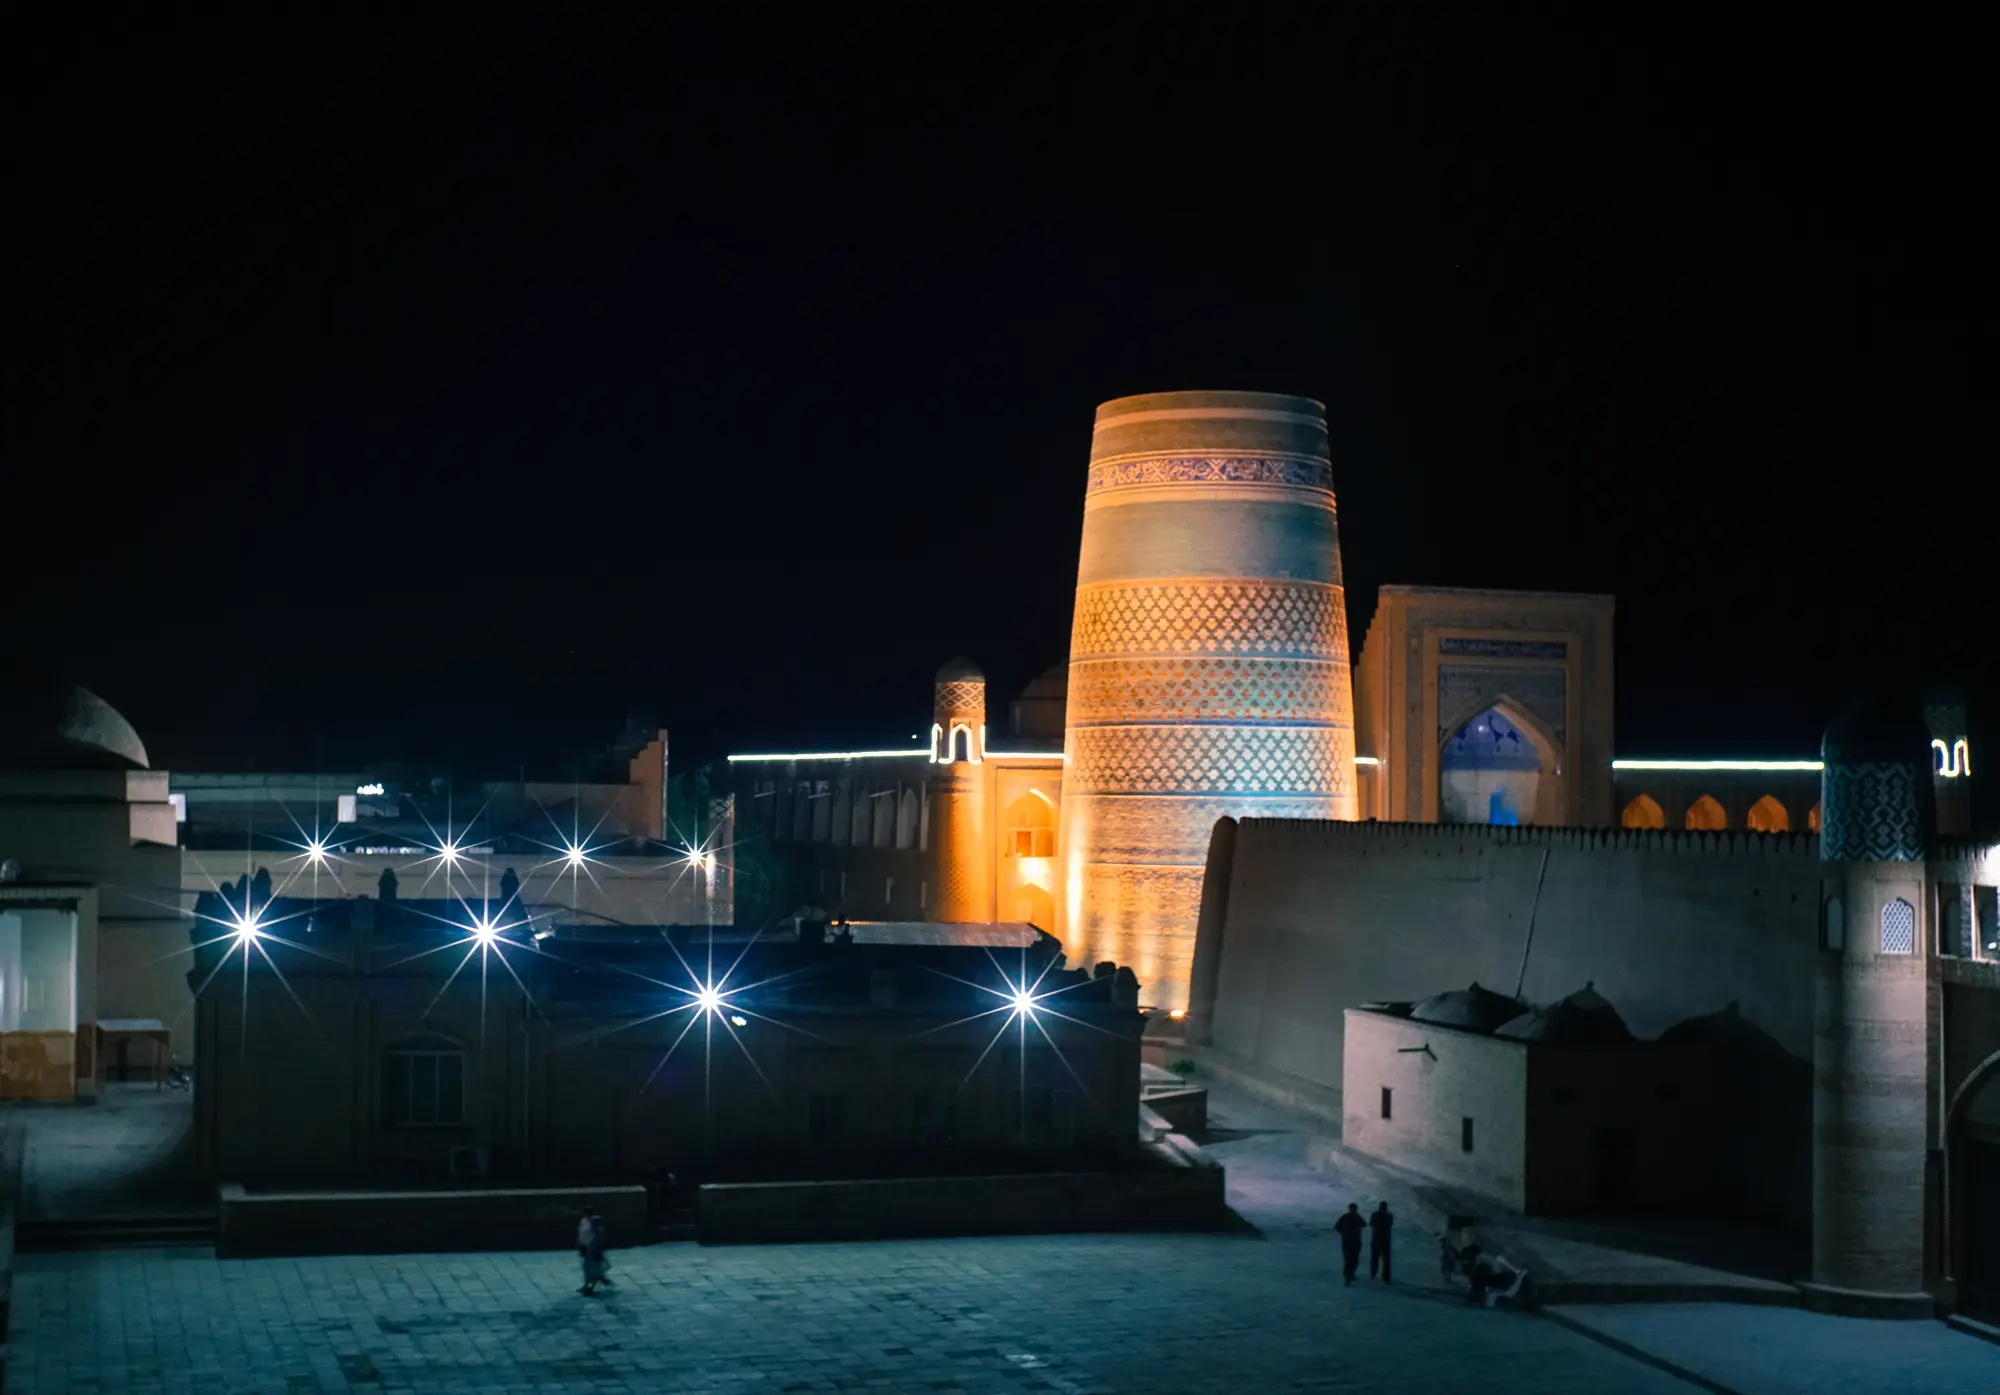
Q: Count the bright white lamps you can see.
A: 8